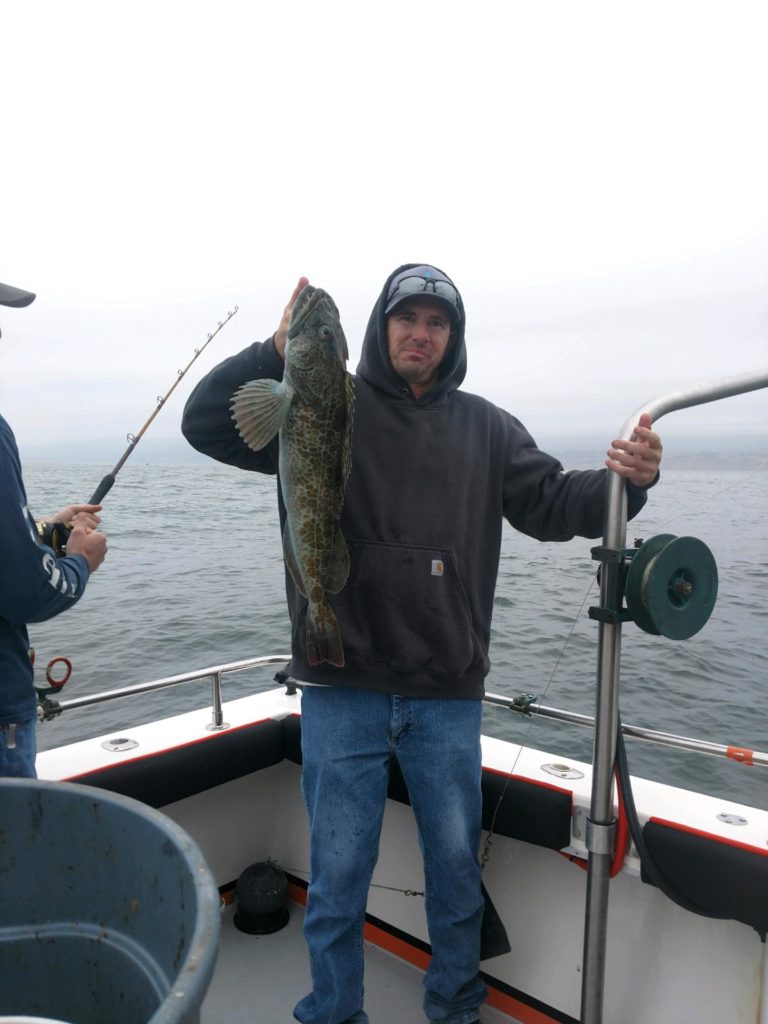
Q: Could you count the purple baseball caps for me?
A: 0